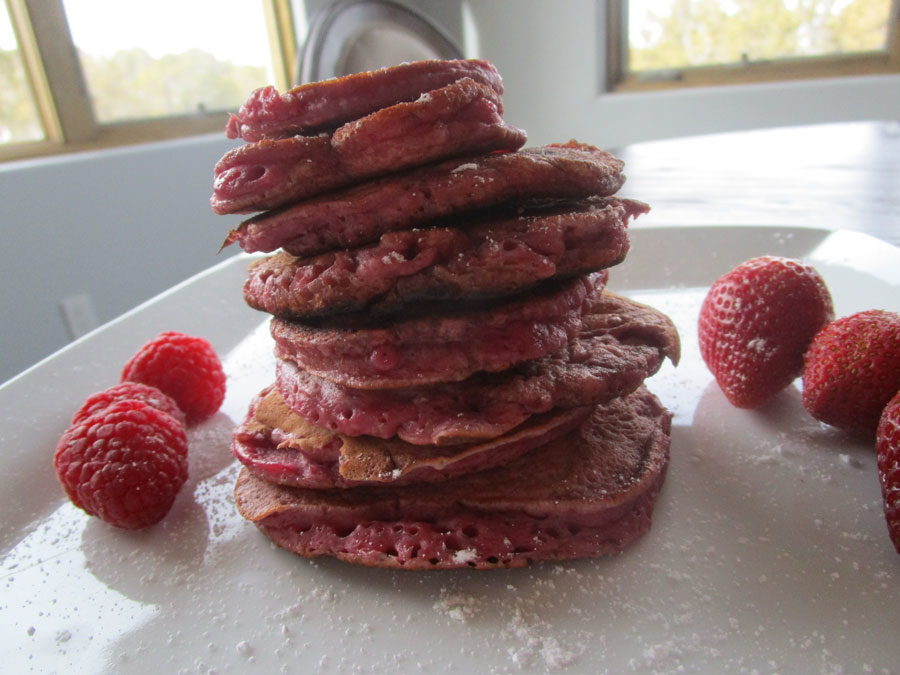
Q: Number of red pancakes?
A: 8